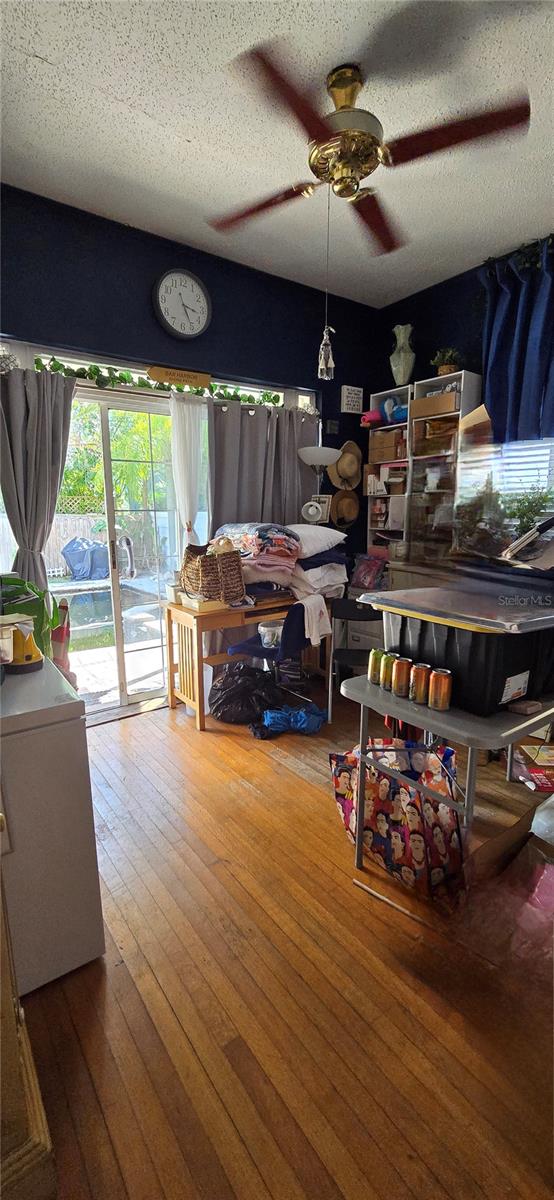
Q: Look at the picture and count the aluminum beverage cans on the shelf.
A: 5